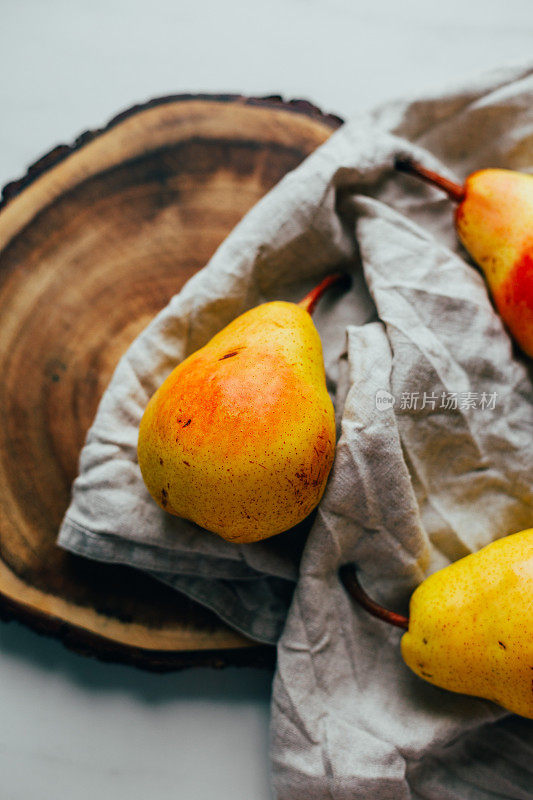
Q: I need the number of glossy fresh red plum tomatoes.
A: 0